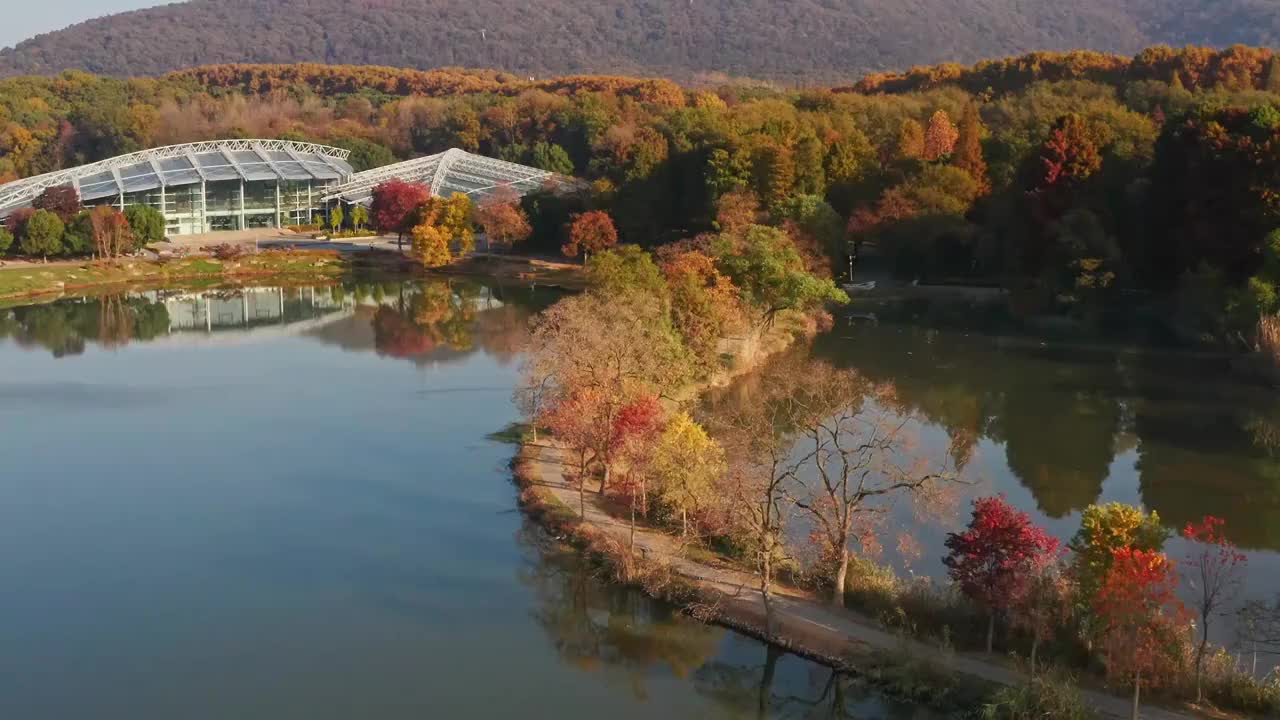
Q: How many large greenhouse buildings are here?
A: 2